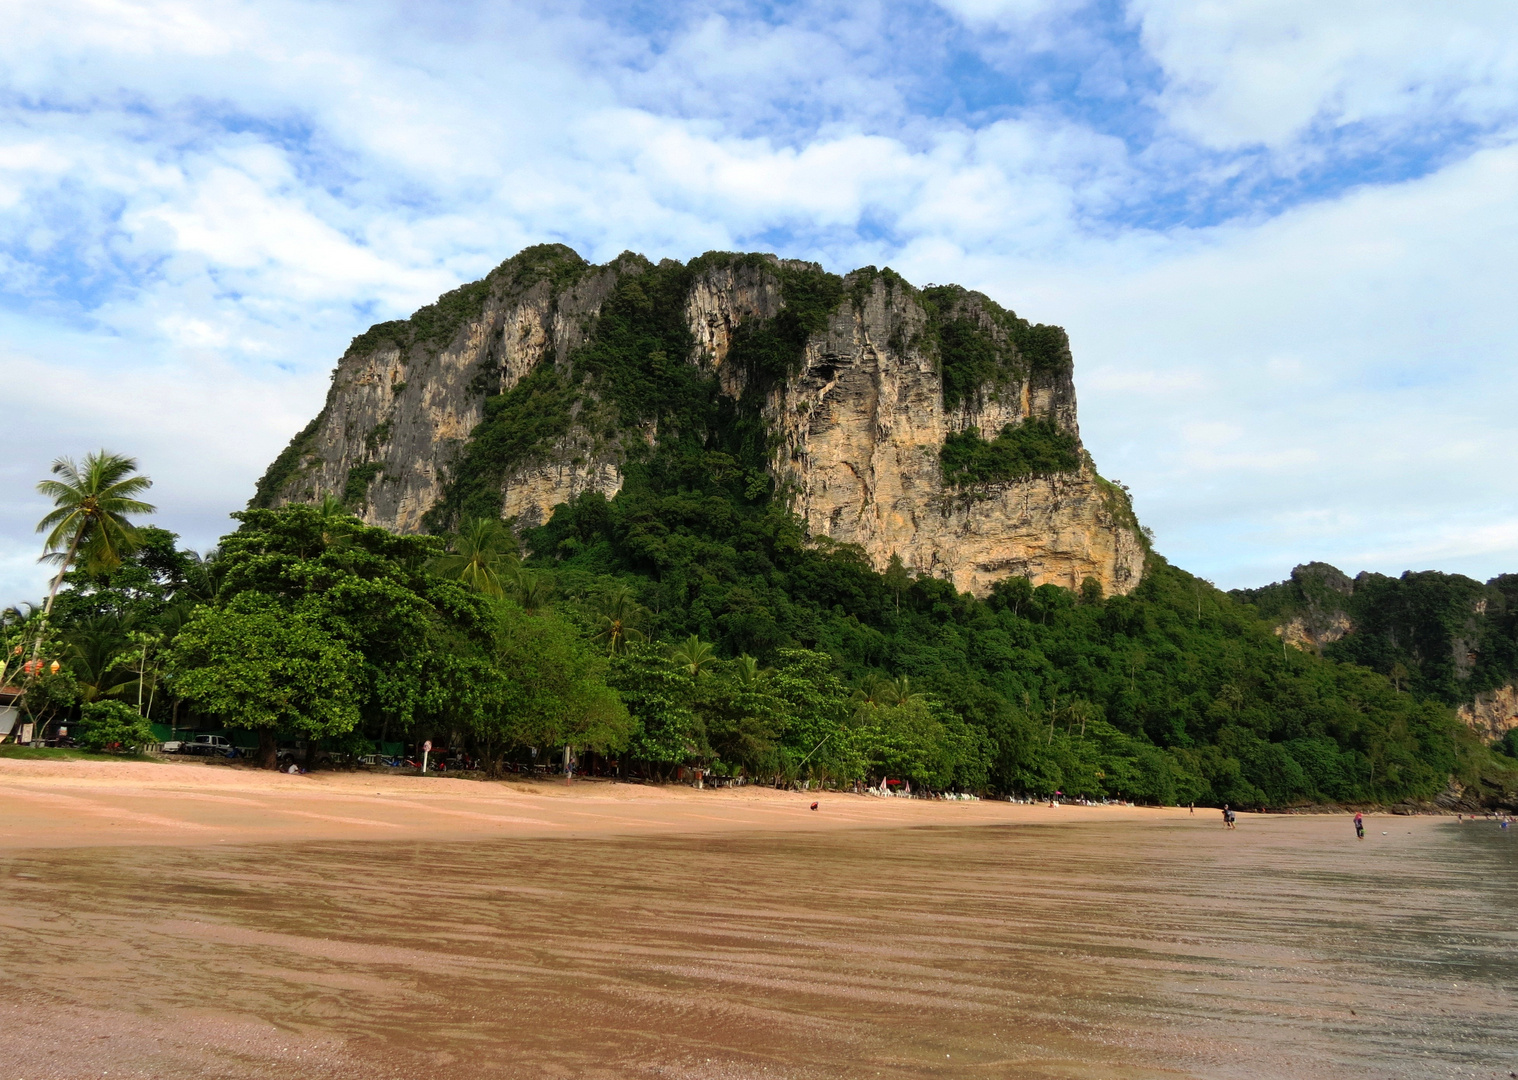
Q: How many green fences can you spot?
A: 1